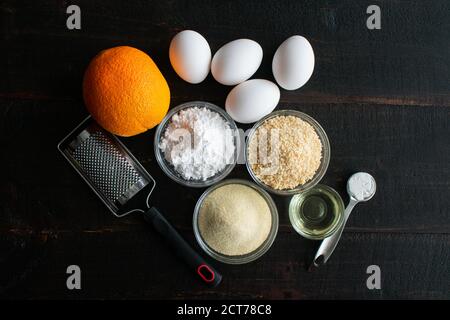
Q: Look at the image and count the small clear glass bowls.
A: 4